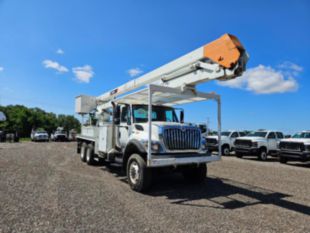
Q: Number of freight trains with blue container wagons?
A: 0